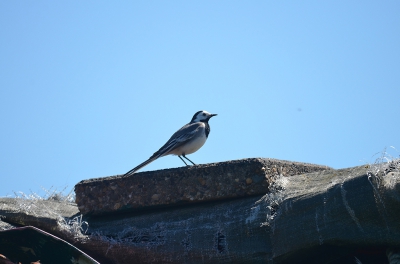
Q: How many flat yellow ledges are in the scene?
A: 0